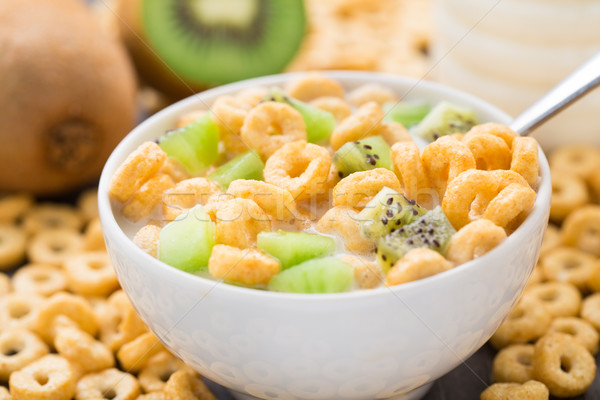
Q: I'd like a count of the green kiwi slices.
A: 11